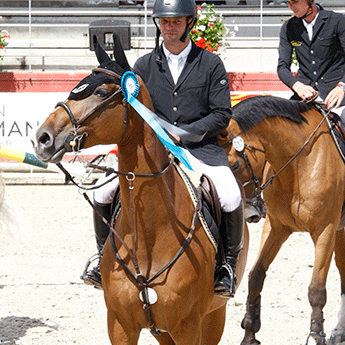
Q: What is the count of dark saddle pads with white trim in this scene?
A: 2